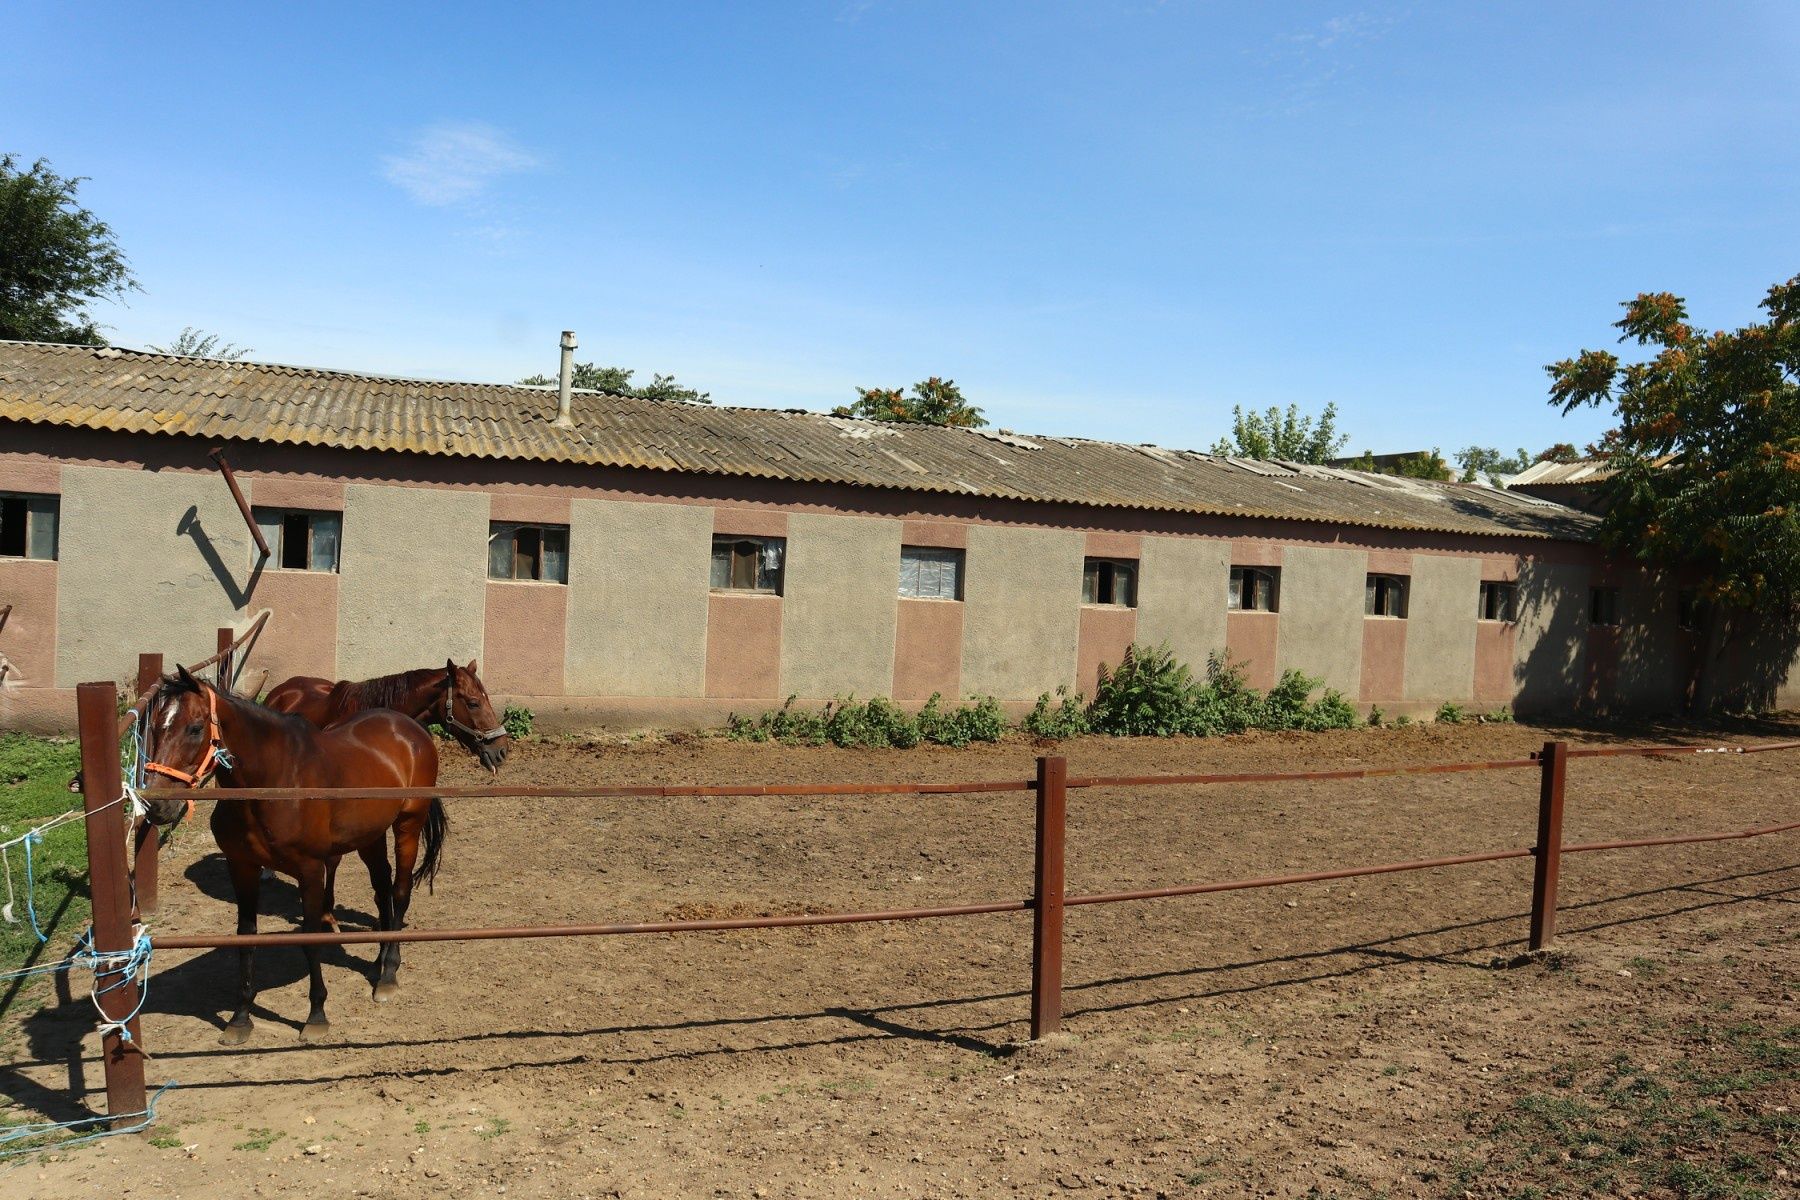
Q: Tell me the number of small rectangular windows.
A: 11